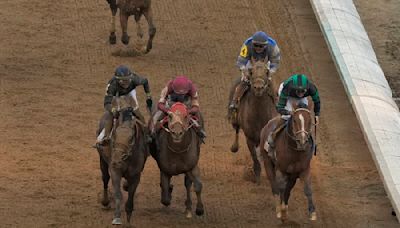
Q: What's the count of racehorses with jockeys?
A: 4